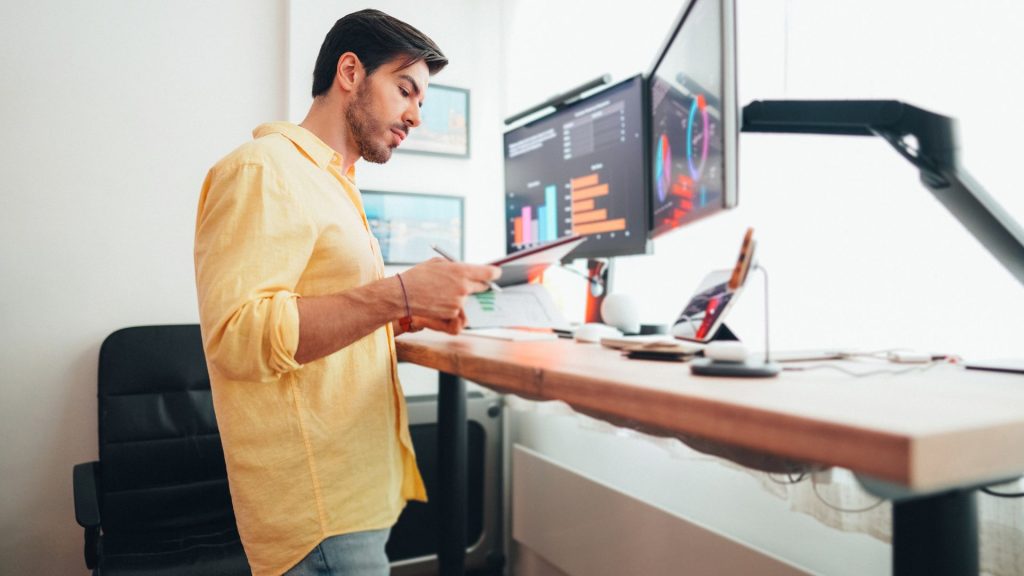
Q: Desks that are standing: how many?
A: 1